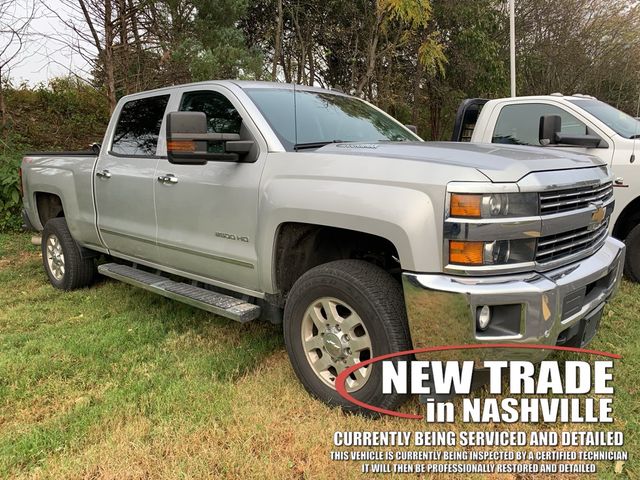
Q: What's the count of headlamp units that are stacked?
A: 2